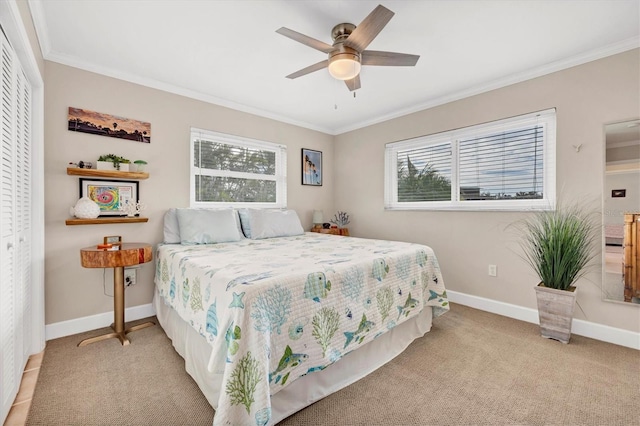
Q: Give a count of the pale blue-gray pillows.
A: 4